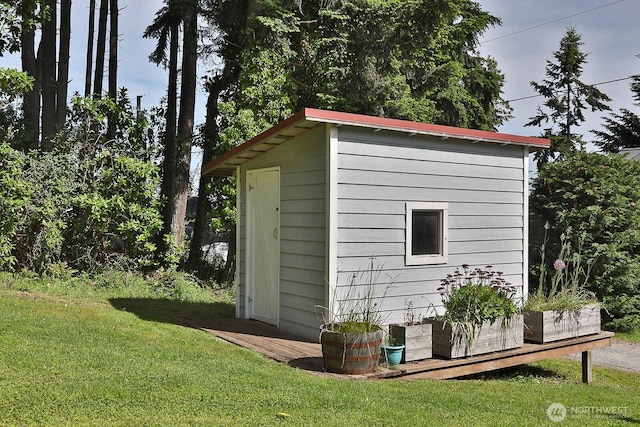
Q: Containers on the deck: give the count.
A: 5